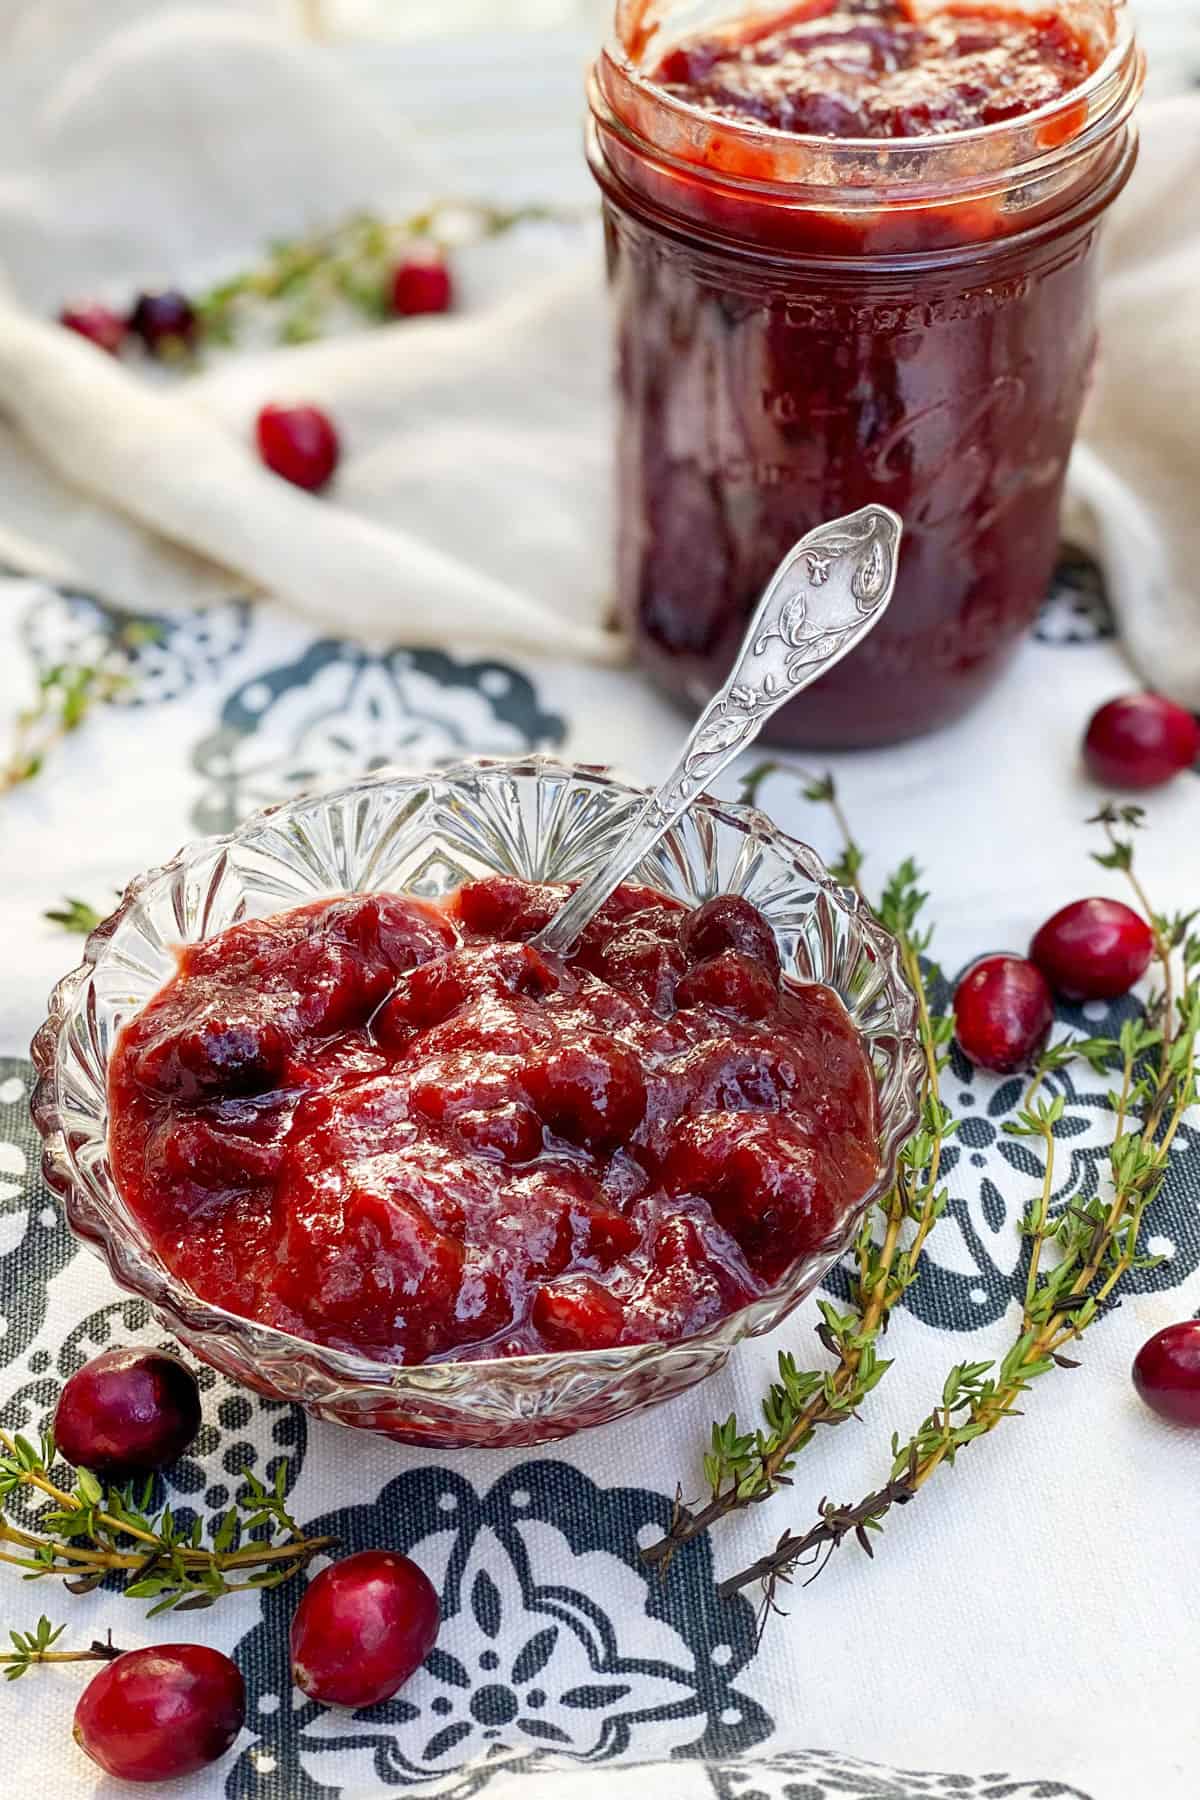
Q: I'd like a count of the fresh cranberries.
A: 11